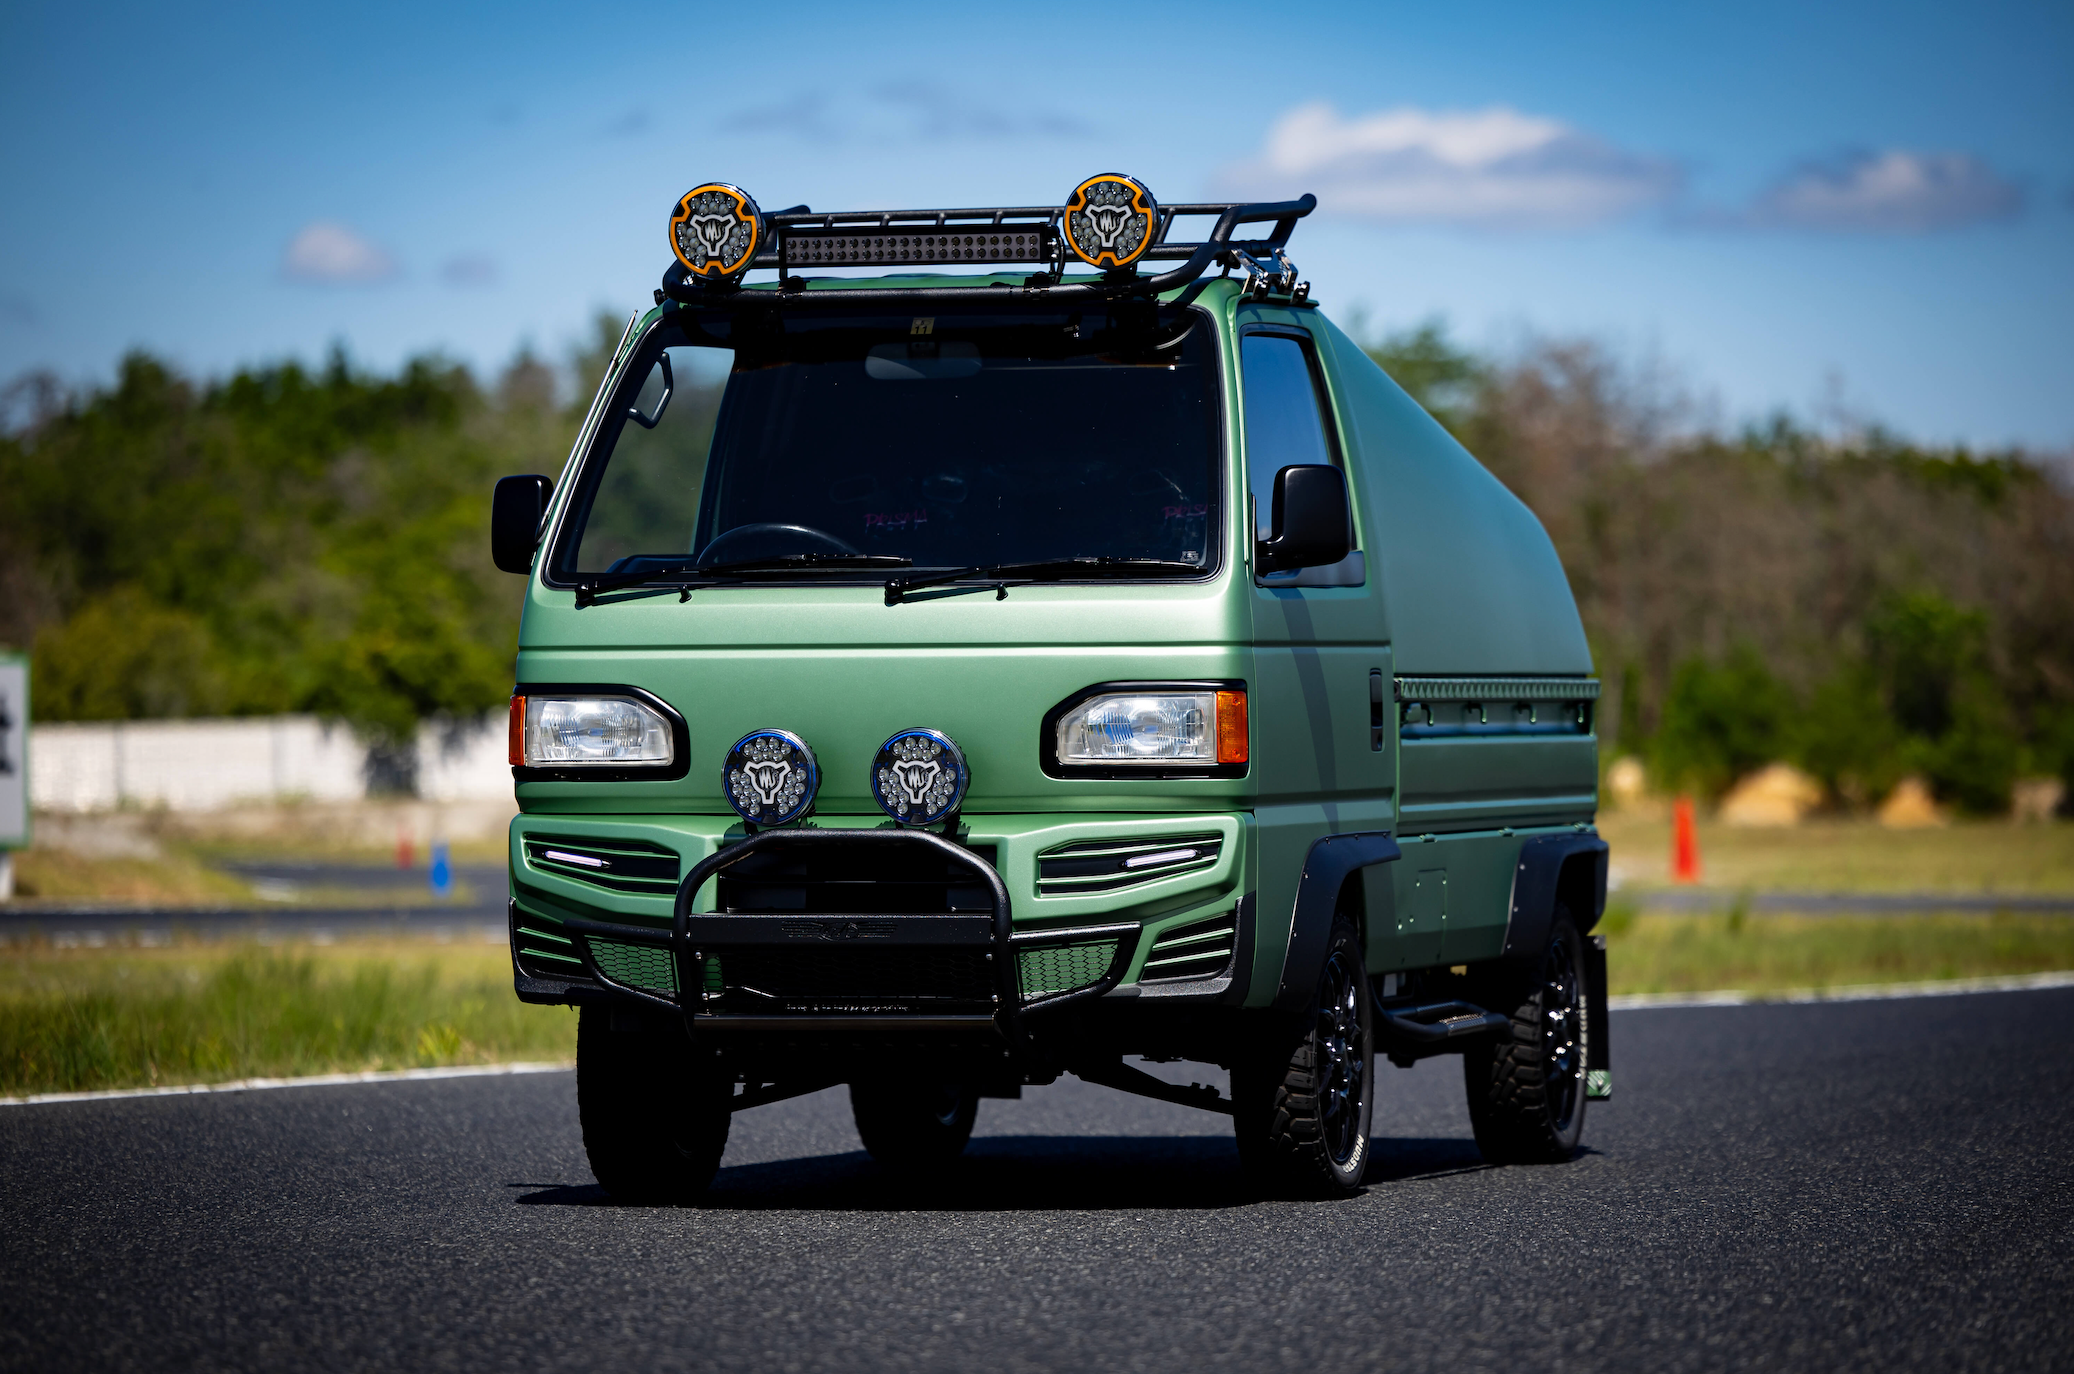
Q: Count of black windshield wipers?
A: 2